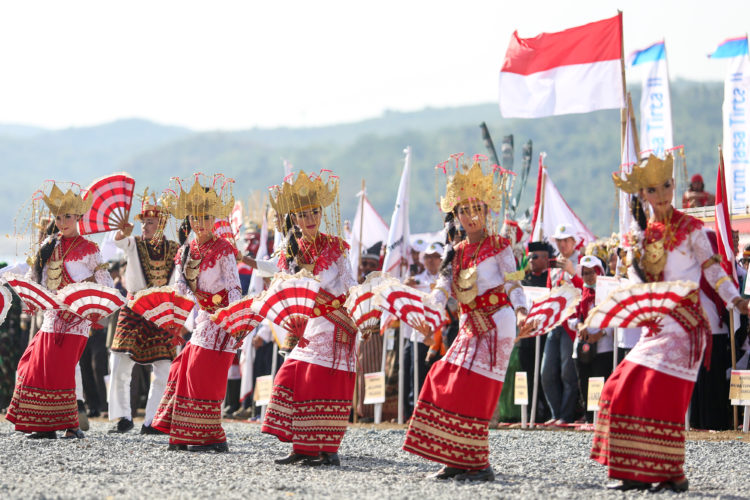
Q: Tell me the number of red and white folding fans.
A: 12